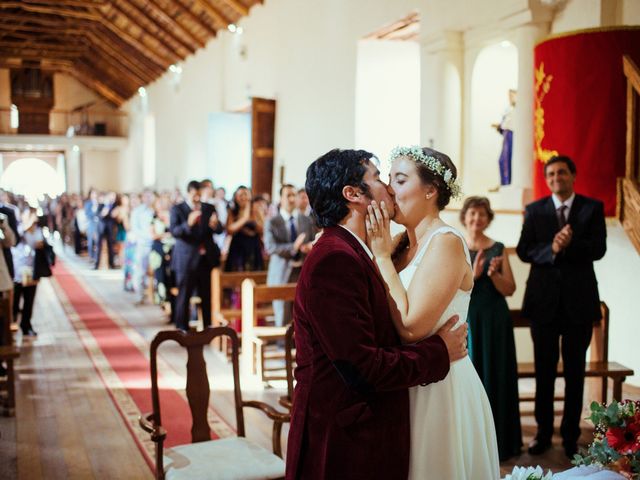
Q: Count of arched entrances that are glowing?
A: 1